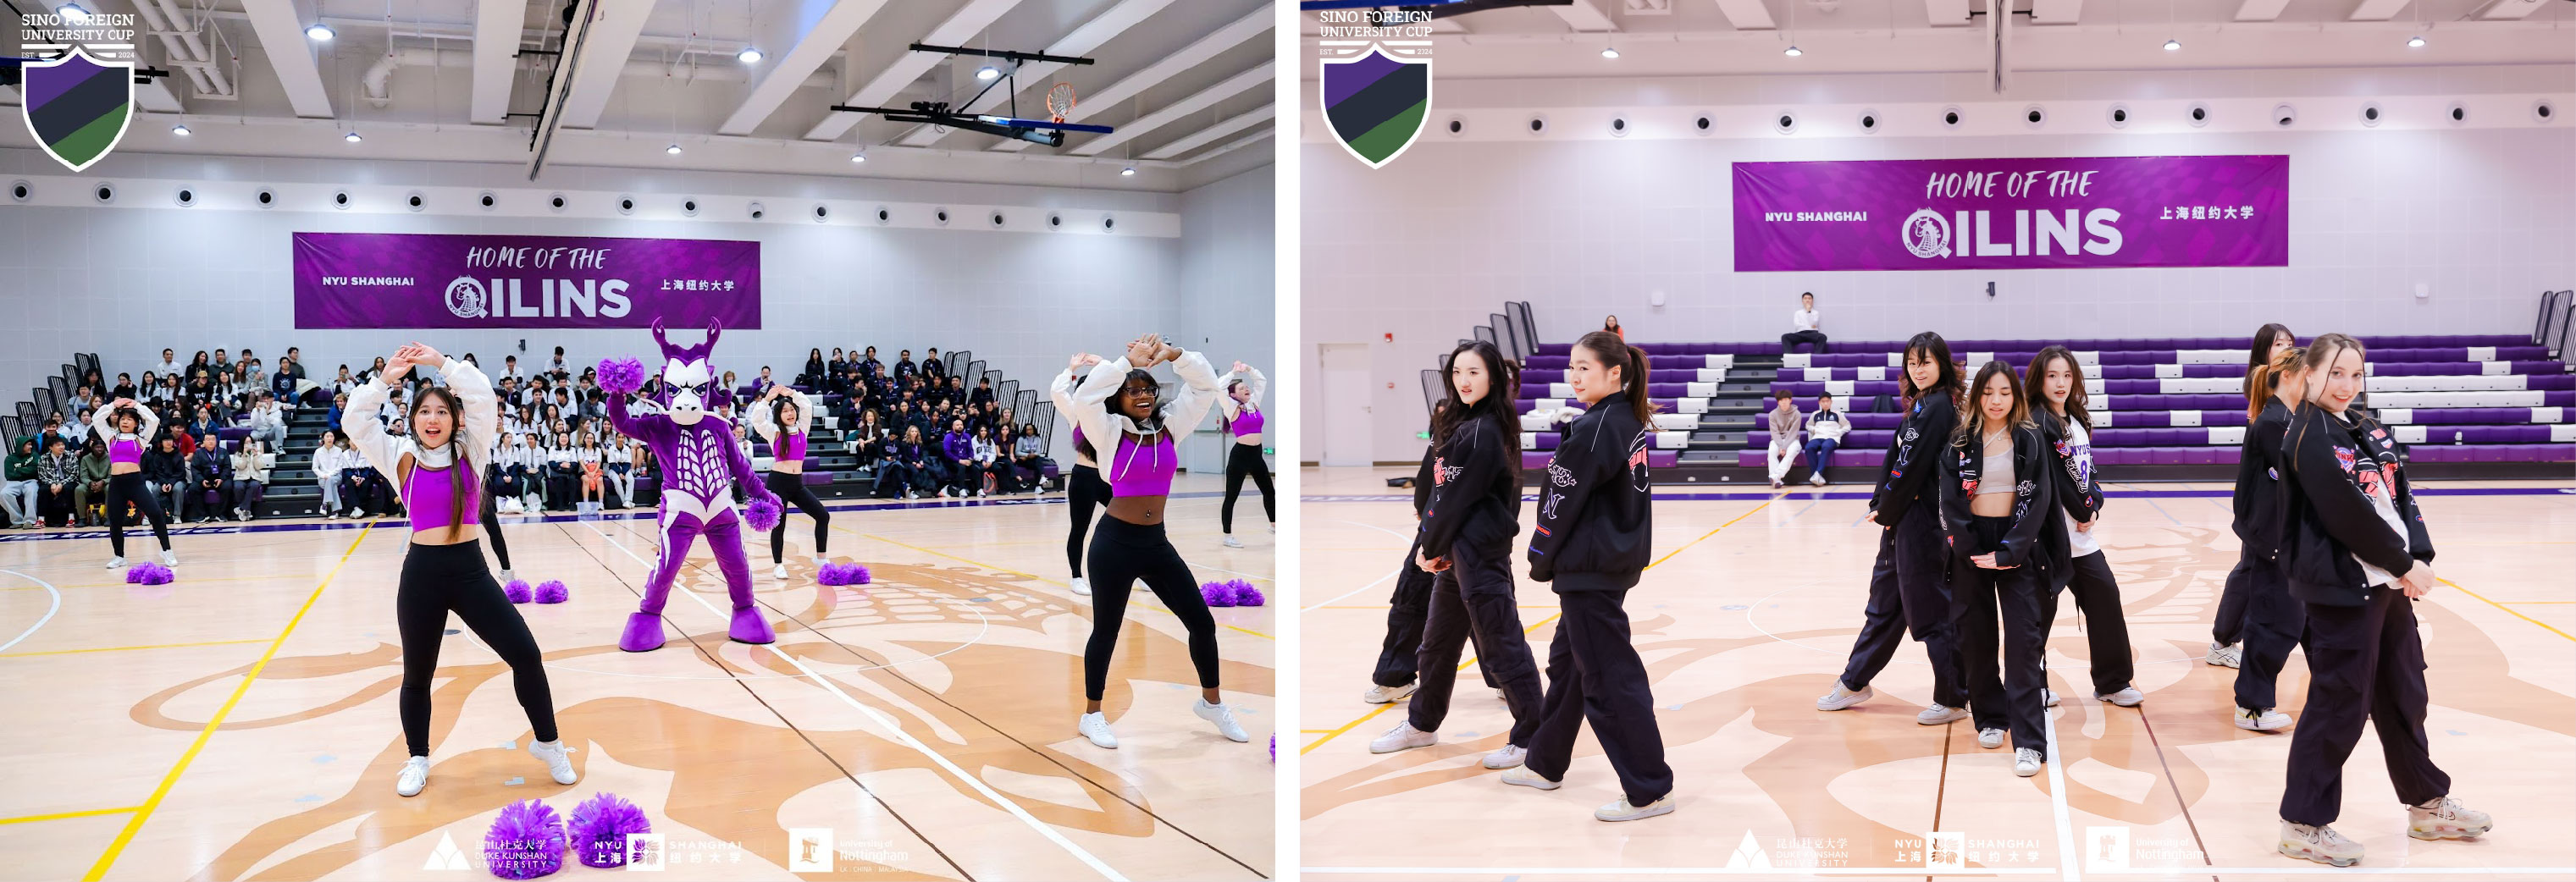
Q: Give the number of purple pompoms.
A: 13